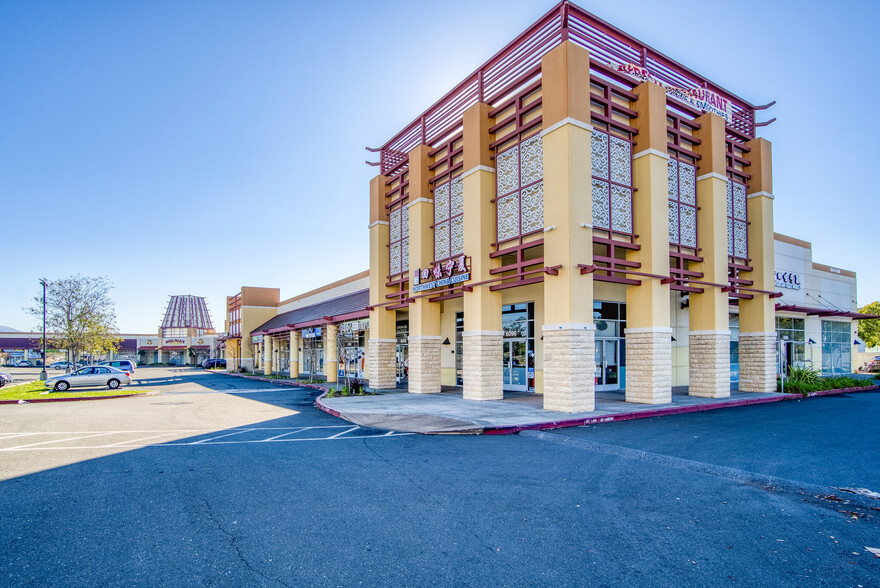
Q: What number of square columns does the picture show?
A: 7